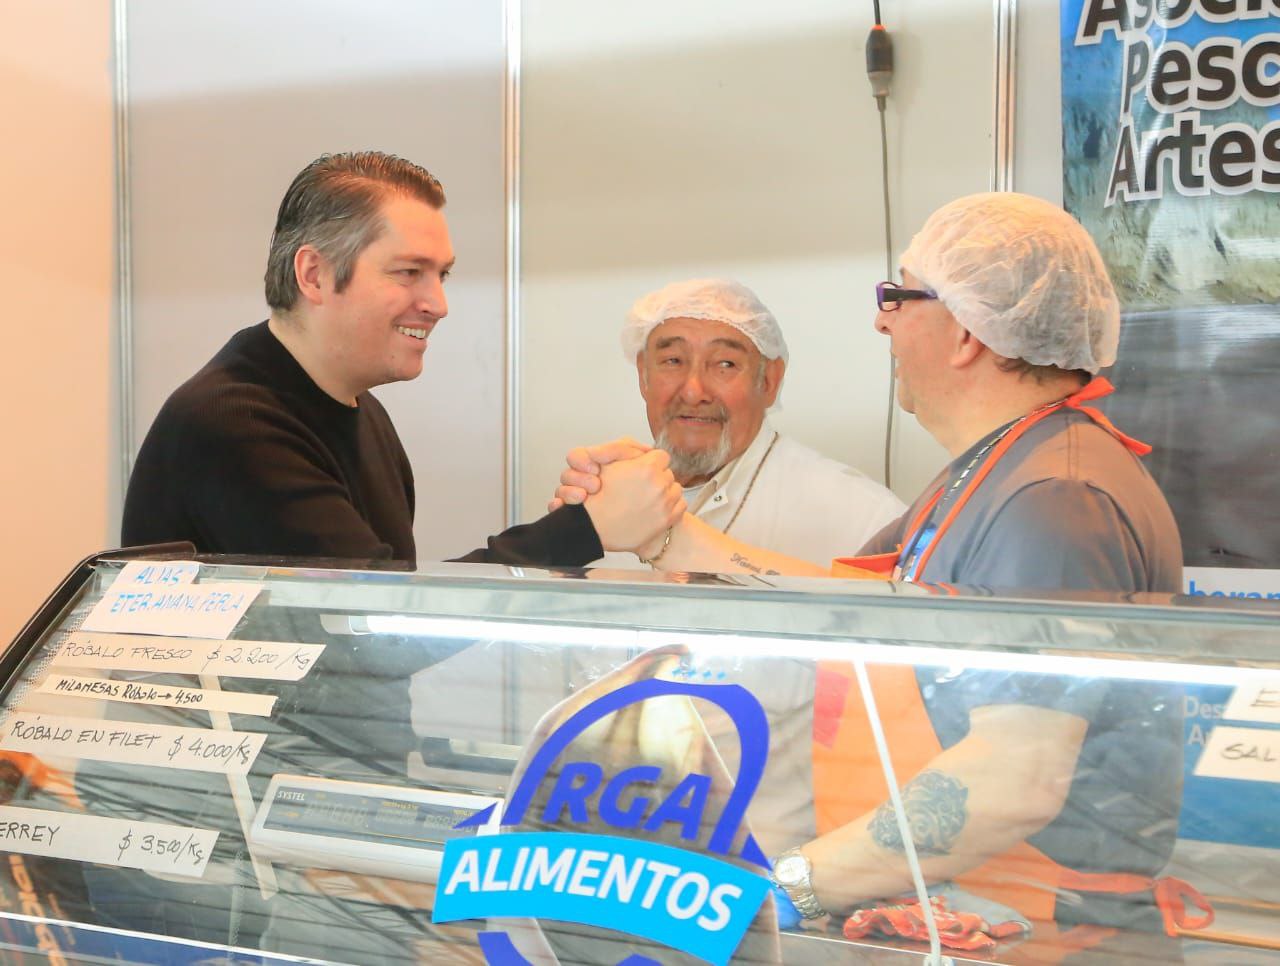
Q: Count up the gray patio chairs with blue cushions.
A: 0